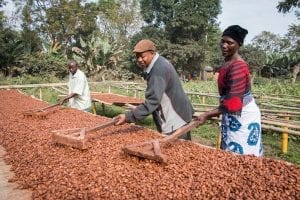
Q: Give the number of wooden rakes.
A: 3